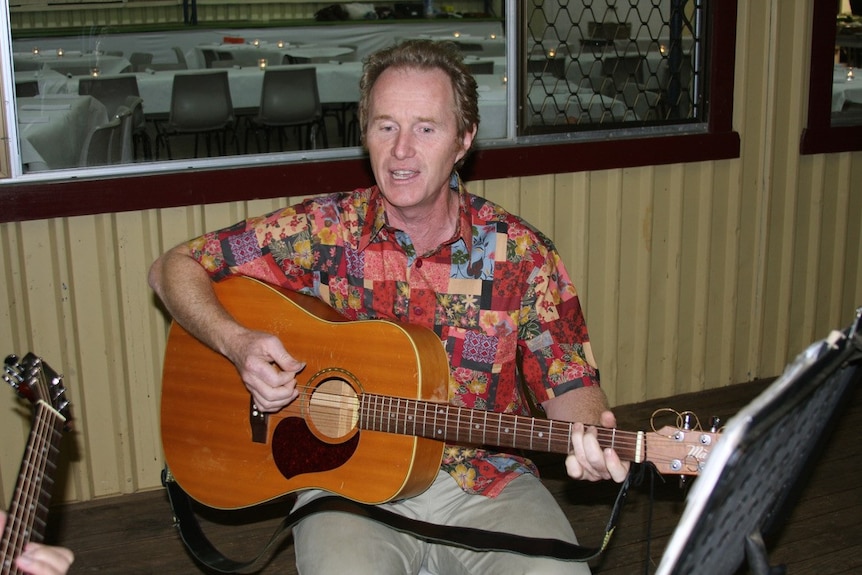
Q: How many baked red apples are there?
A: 0